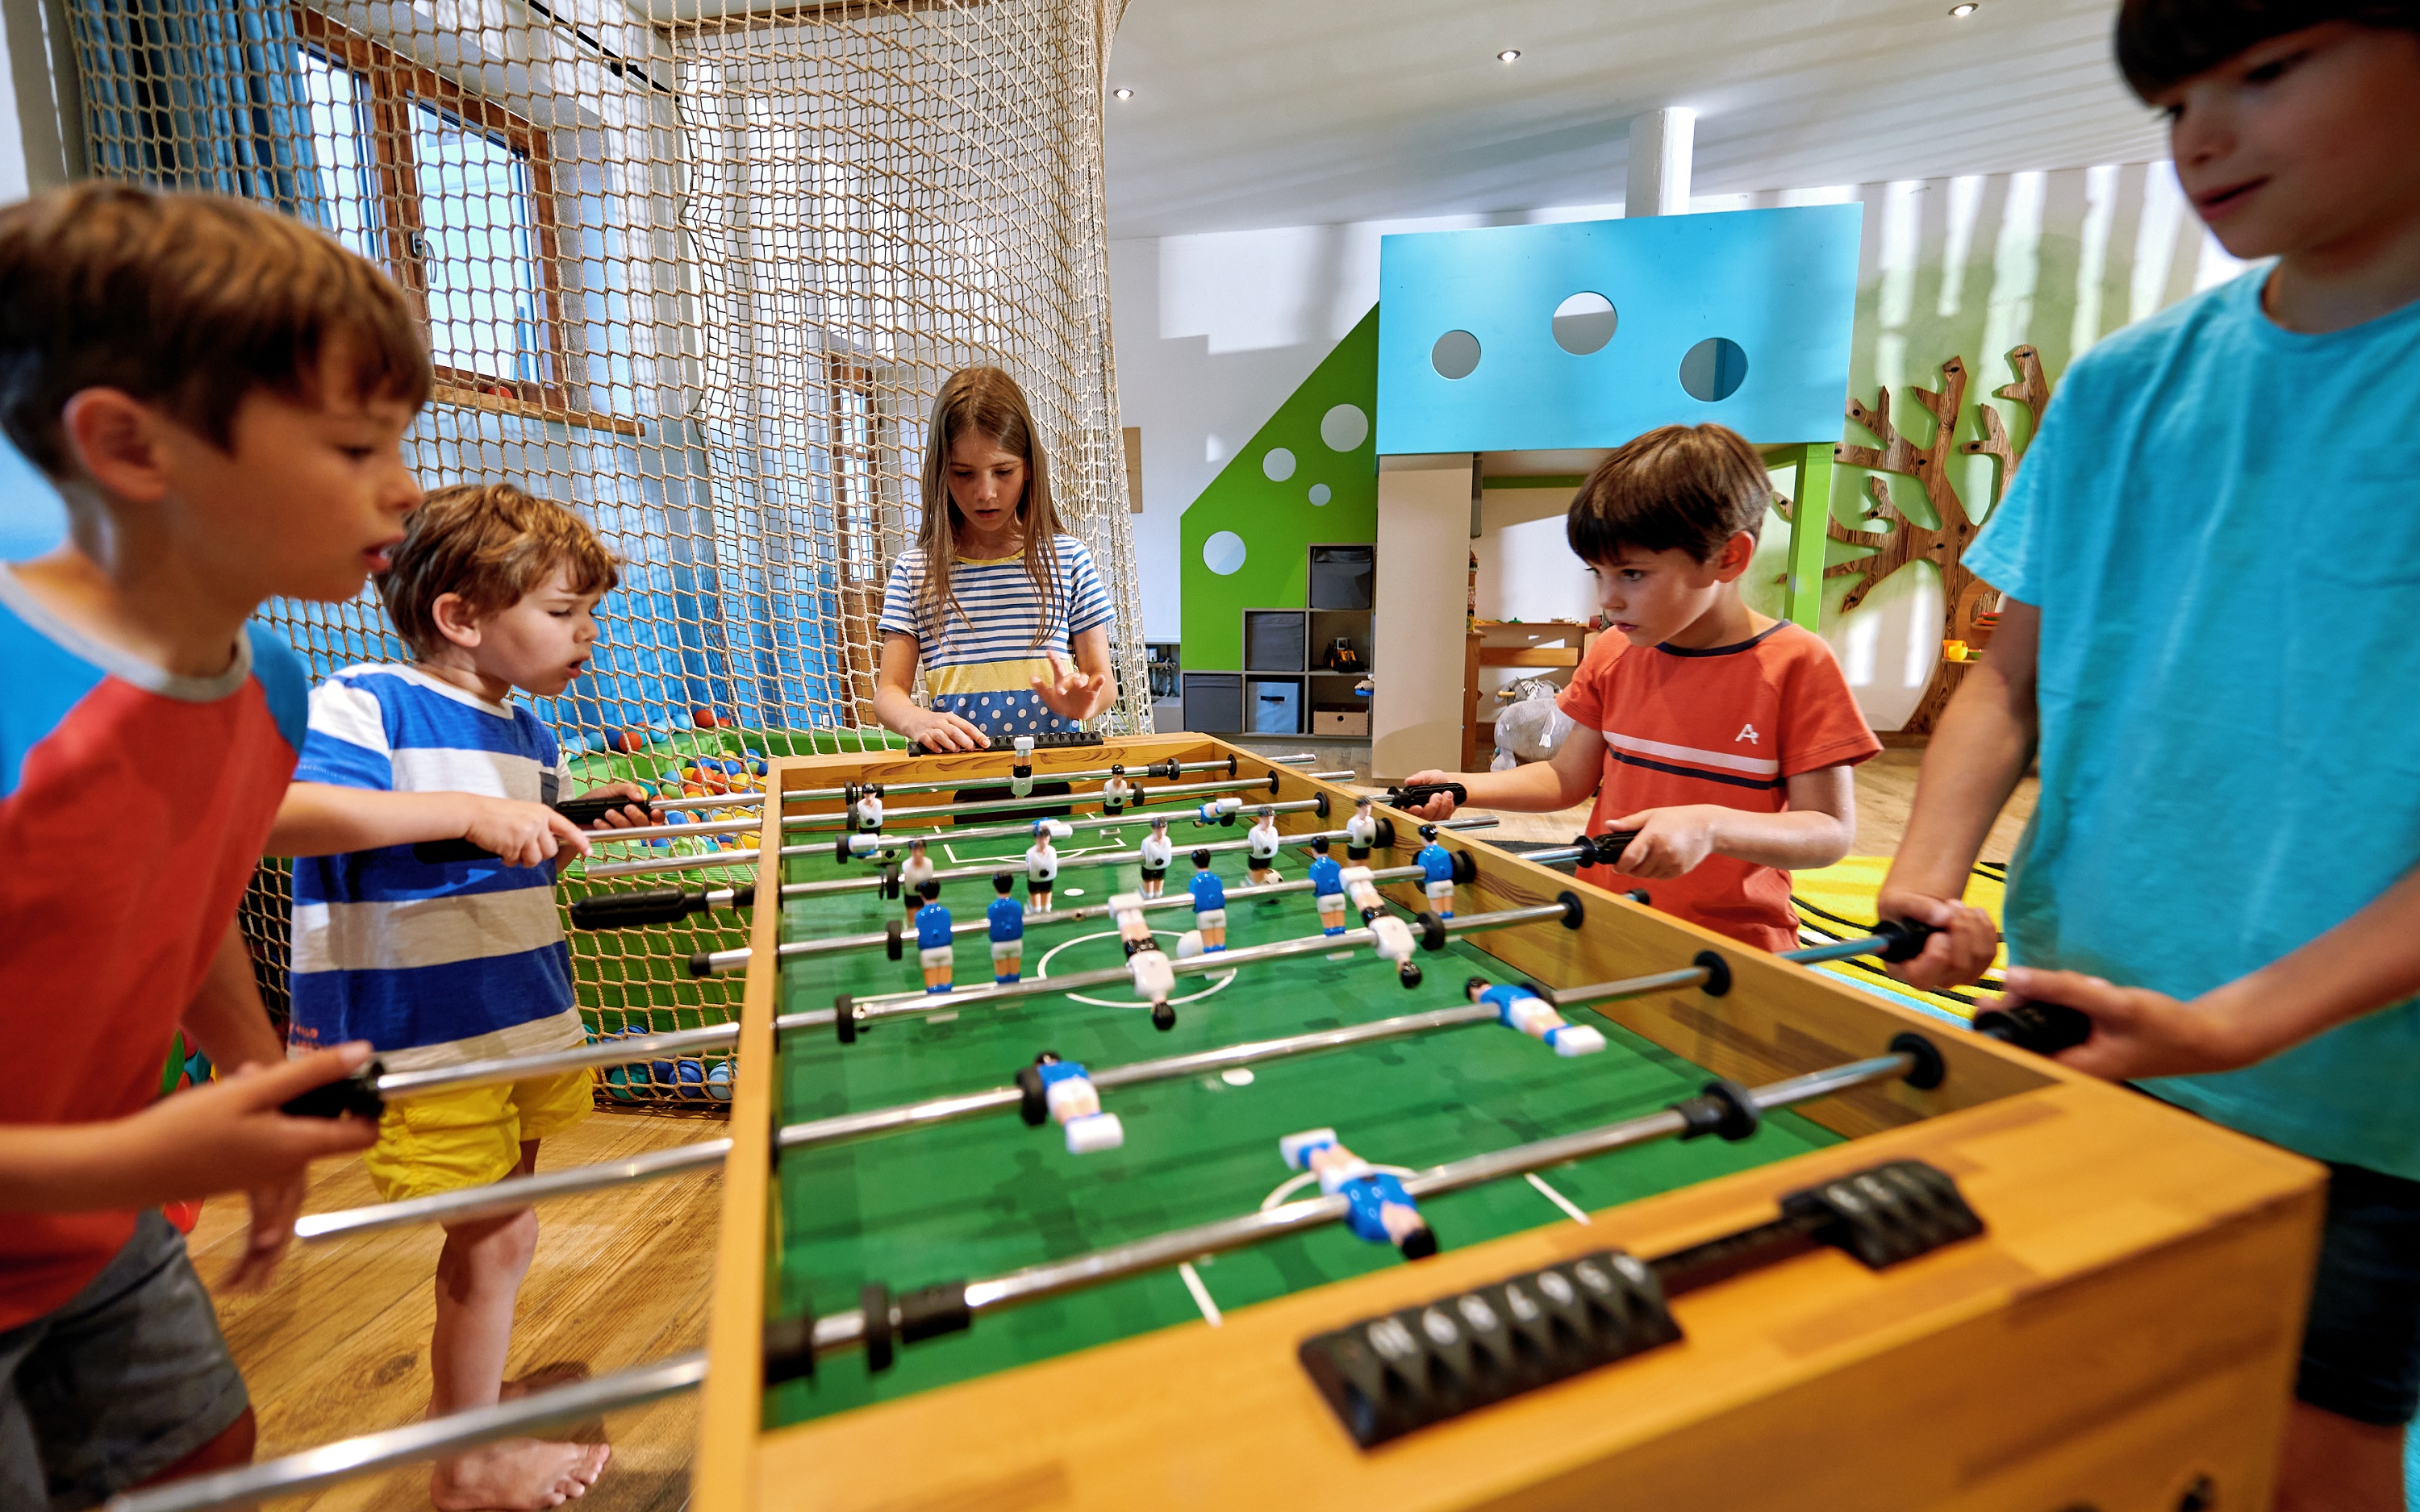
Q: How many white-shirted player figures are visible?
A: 10